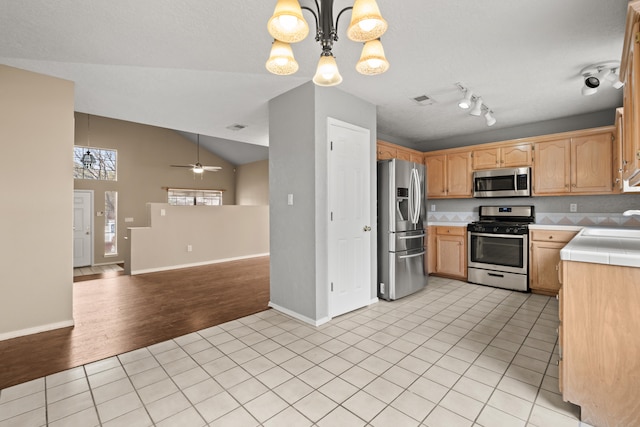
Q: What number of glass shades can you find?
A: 5